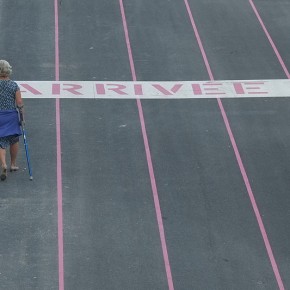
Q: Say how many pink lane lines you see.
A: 4